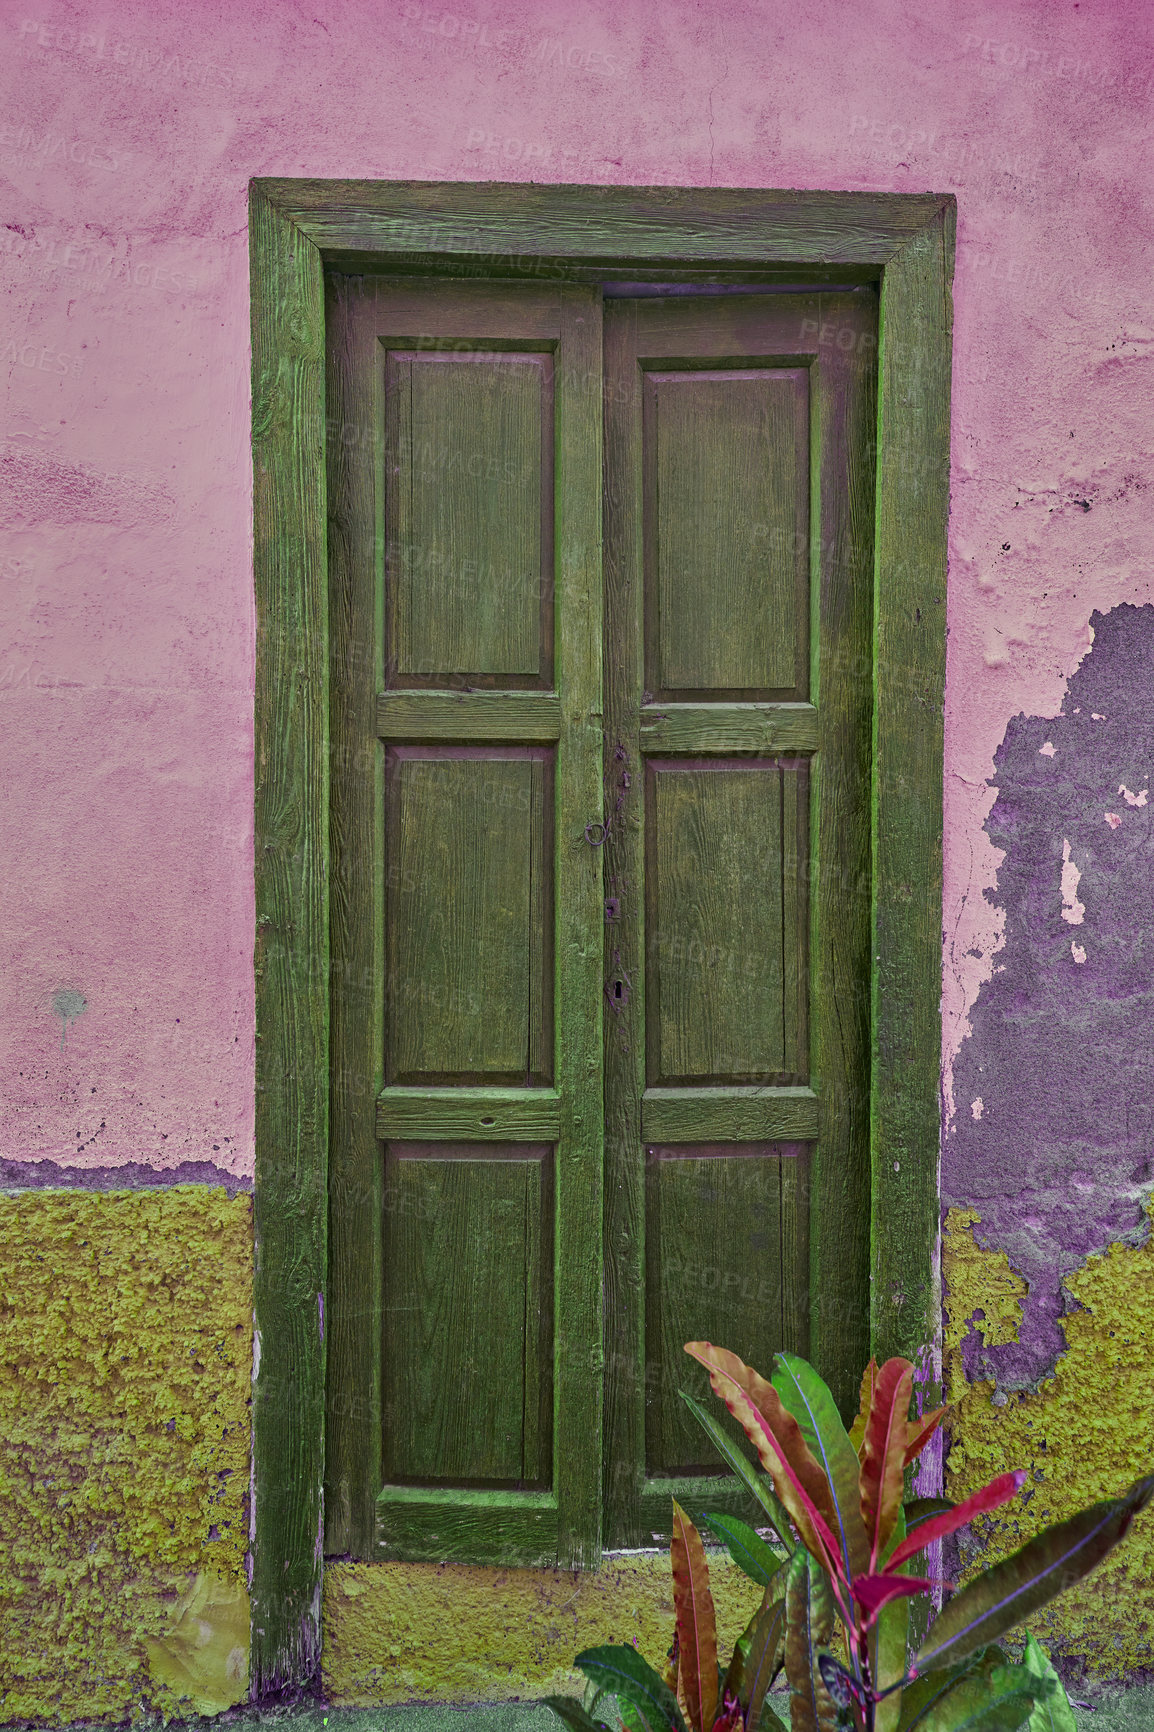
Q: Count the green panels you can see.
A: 6